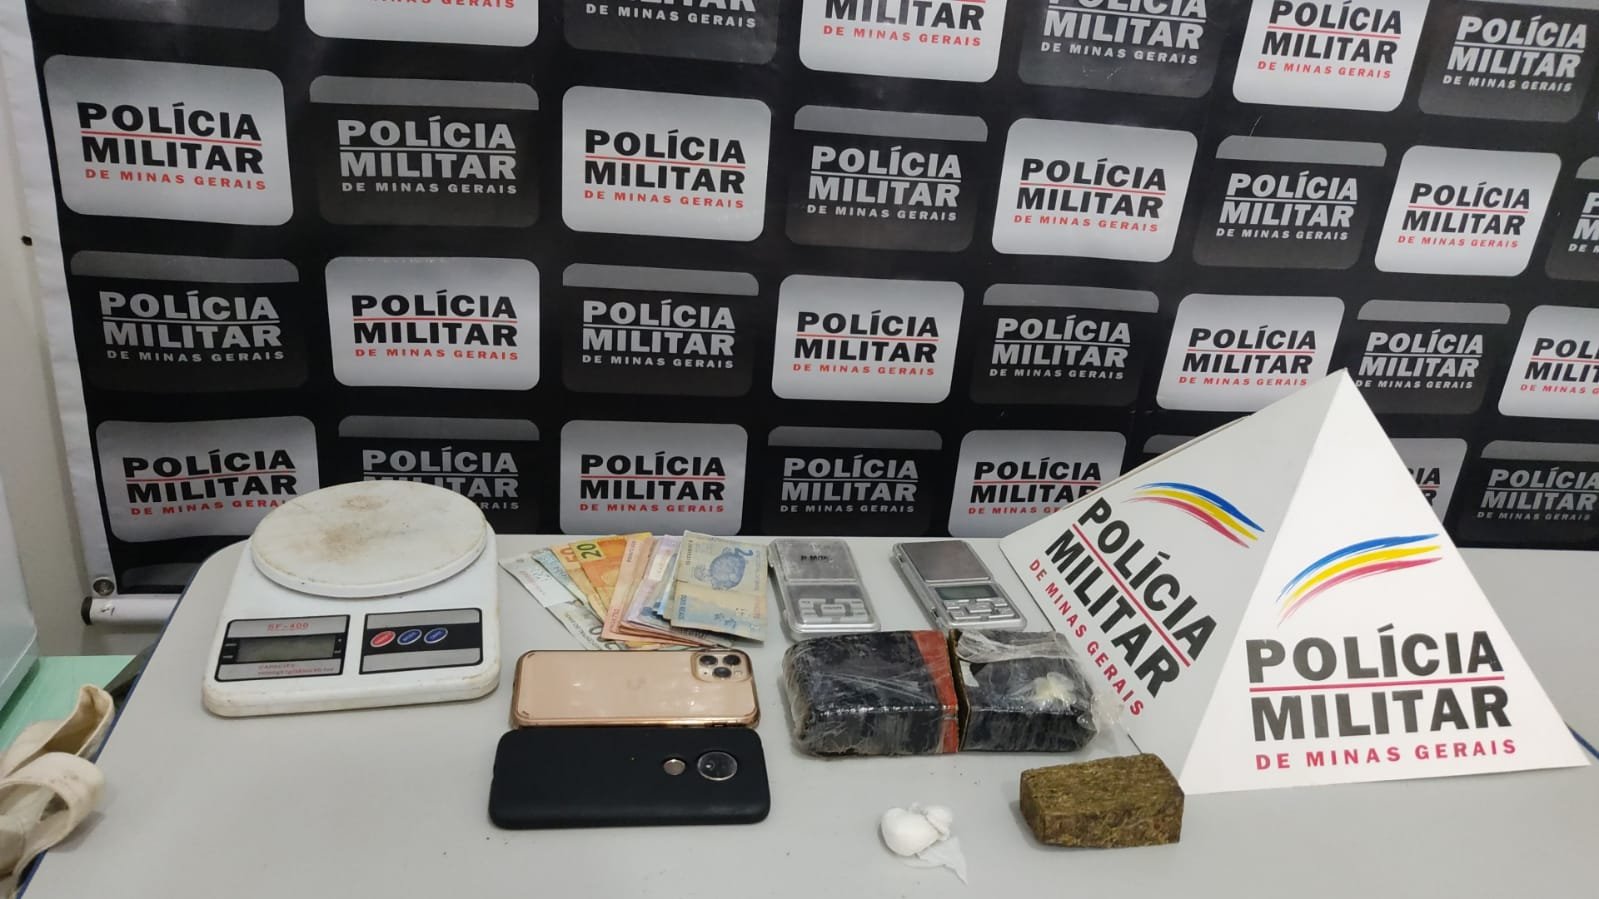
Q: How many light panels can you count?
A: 15